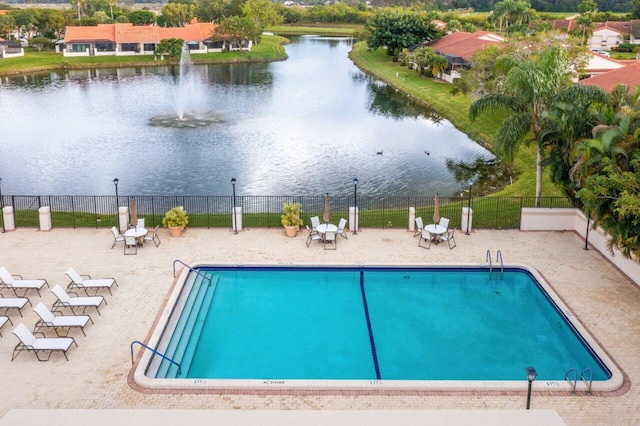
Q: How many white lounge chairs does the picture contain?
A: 7